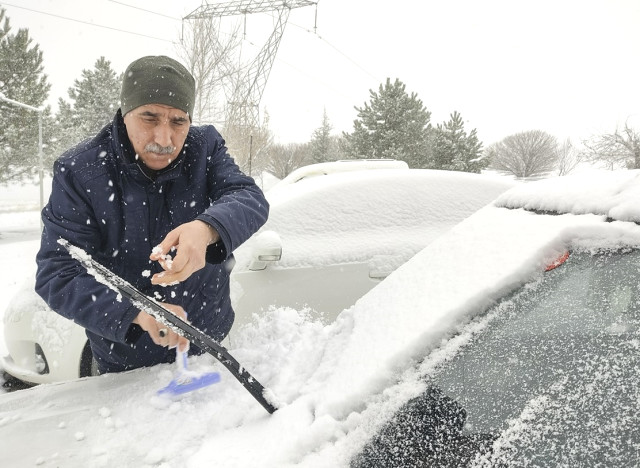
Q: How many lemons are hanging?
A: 0